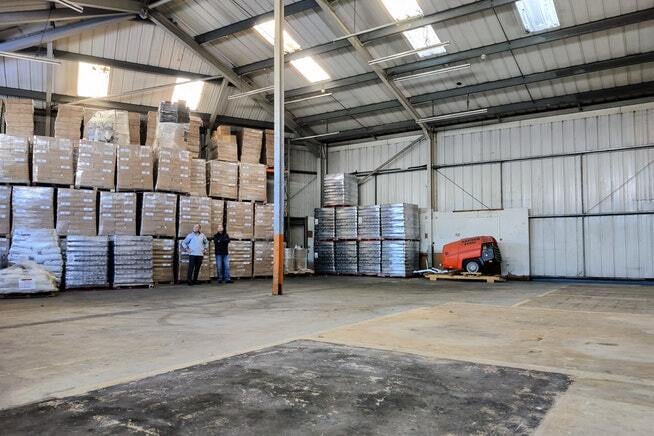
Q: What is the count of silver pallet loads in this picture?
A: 11